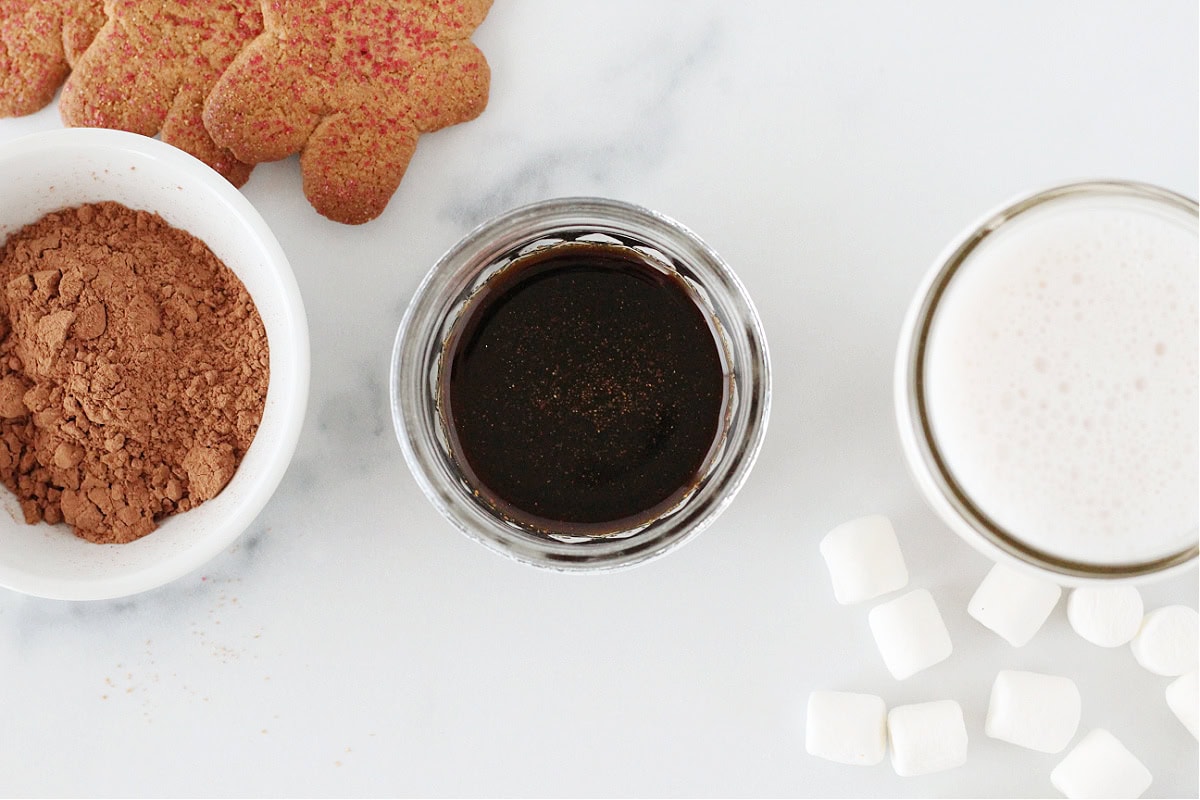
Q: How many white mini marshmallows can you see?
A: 10